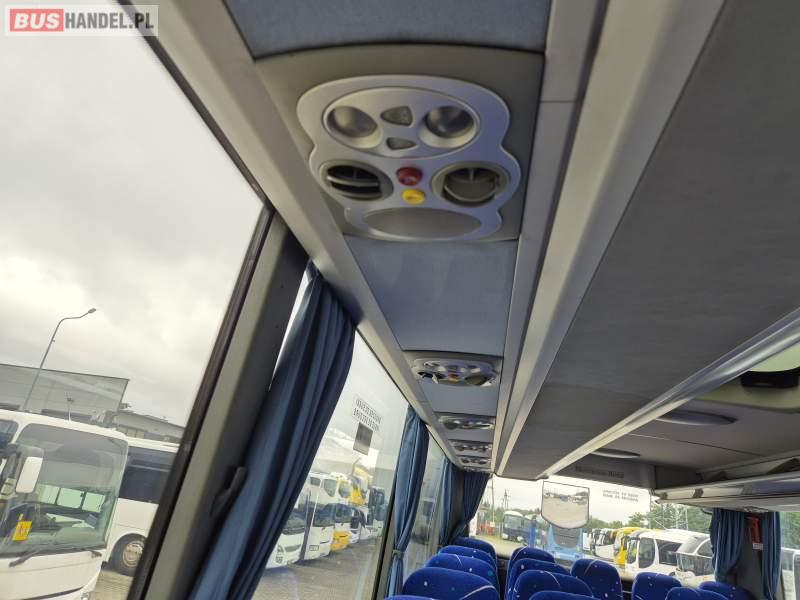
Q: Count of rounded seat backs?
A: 13